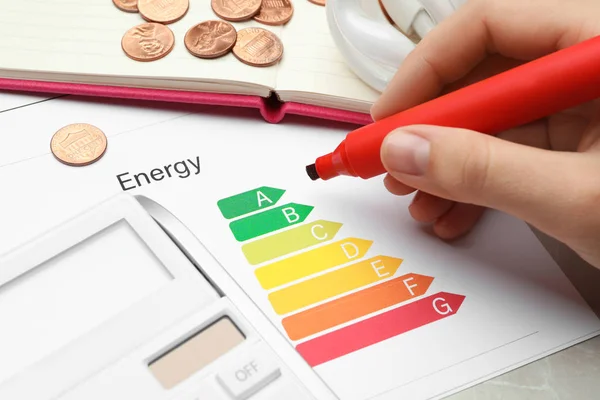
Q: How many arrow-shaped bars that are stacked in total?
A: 7